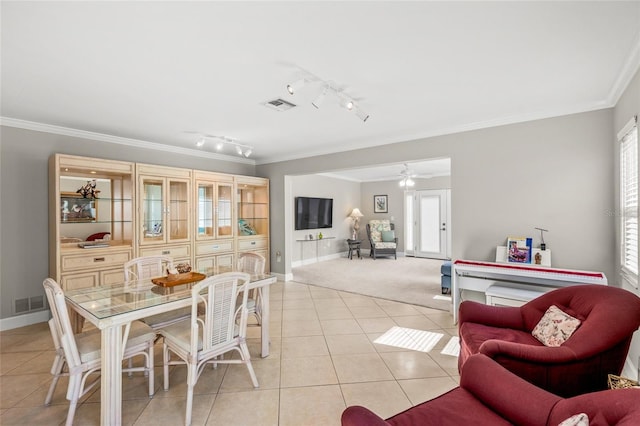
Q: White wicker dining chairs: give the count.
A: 4